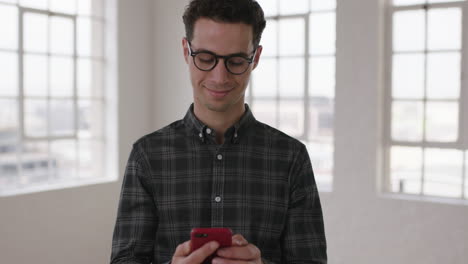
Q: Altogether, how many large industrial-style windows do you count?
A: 3